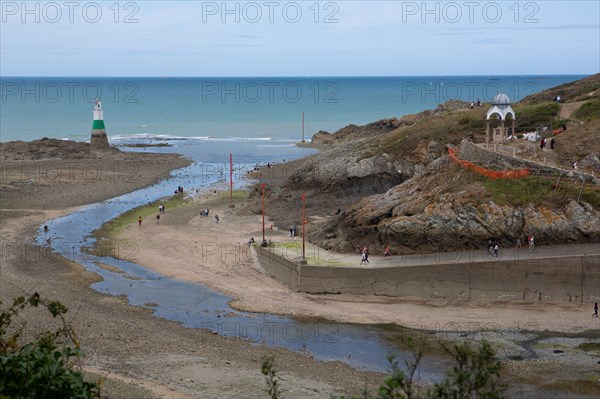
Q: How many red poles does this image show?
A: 4